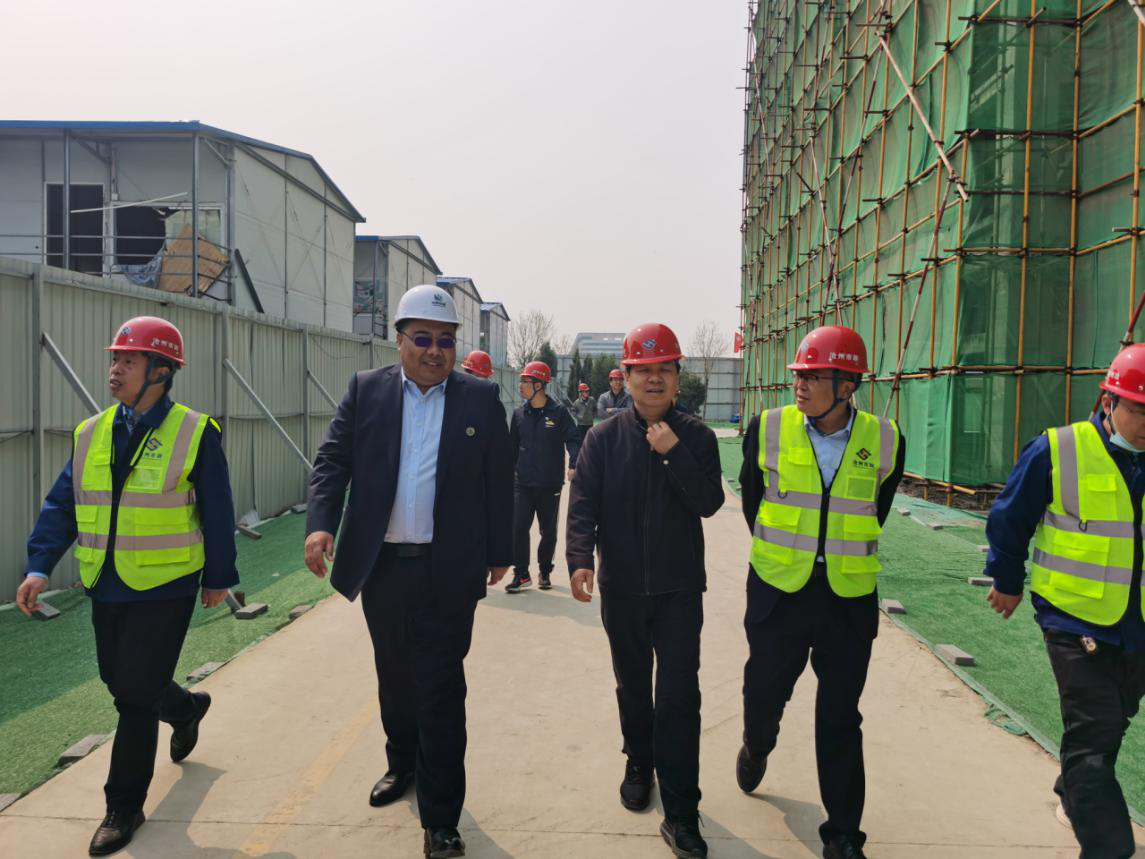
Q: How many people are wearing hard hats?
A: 9